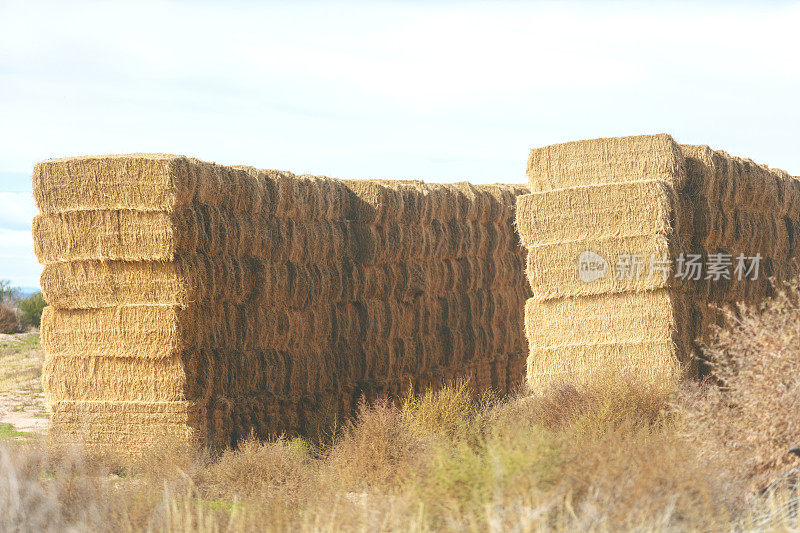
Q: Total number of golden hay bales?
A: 11